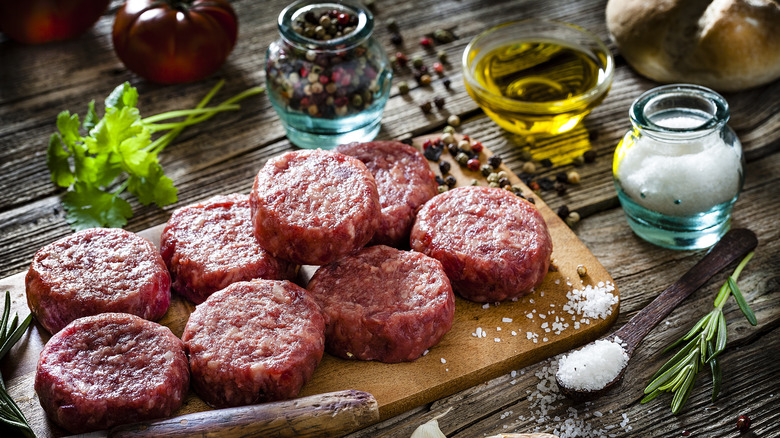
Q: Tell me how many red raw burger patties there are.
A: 8